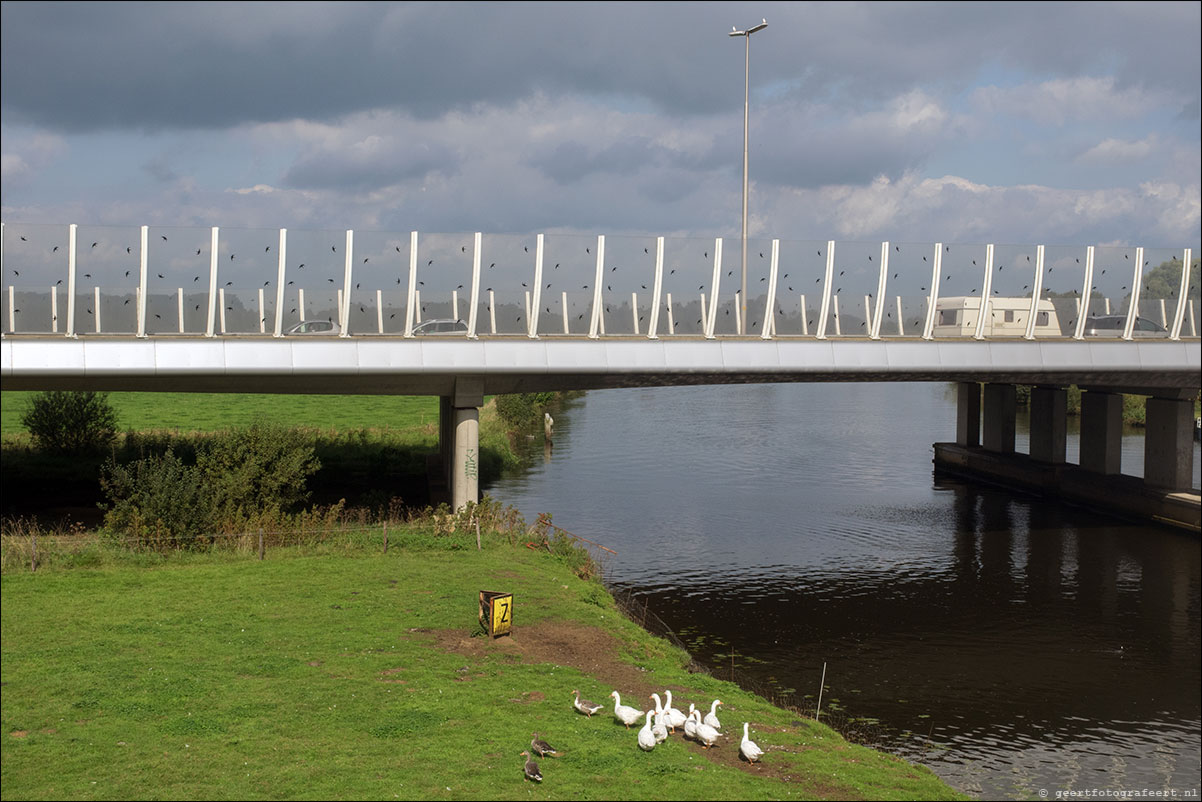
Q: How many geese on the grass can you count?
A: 12